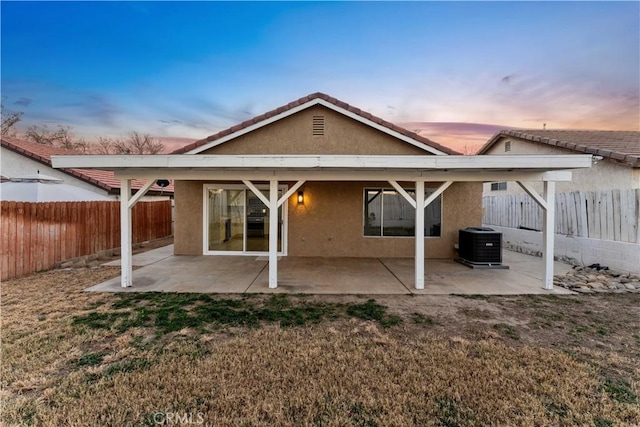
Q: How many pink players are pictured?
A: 0